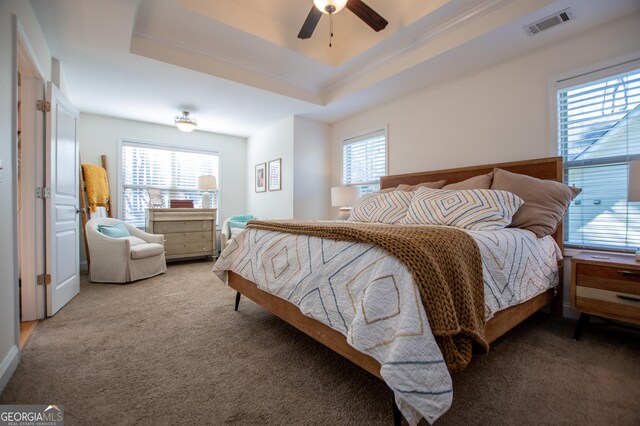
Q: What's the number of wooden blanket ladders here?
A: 1